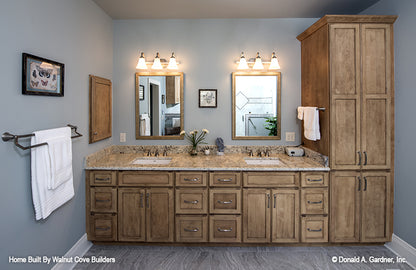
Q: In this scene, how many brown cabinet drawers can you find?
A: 12